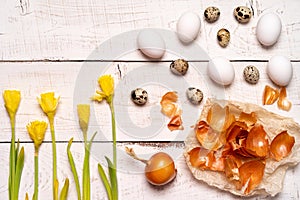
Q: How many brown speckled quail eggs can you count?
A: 7